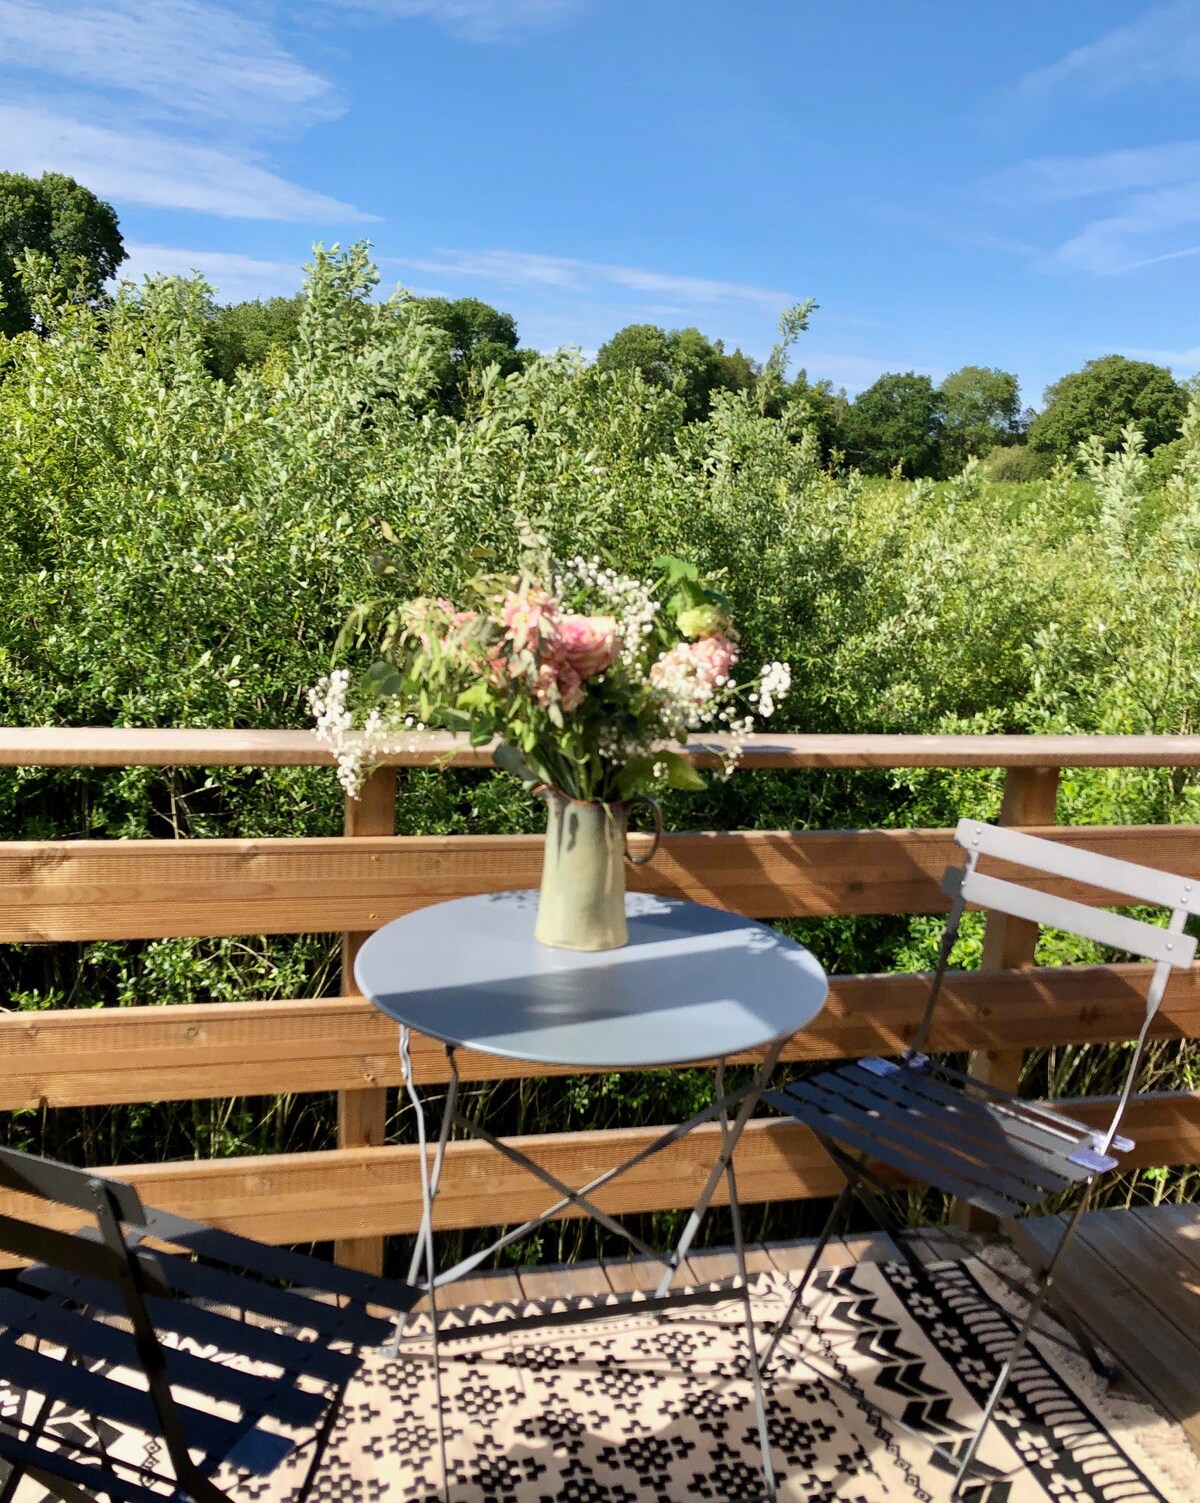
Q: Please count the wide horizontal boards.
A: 3